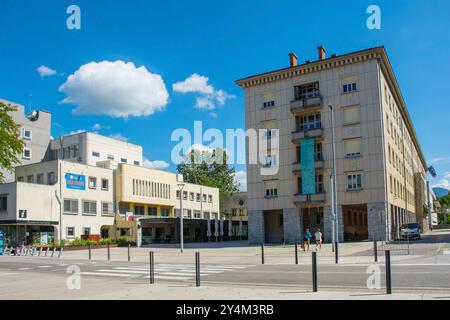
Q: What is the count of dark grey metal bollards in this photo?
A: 11